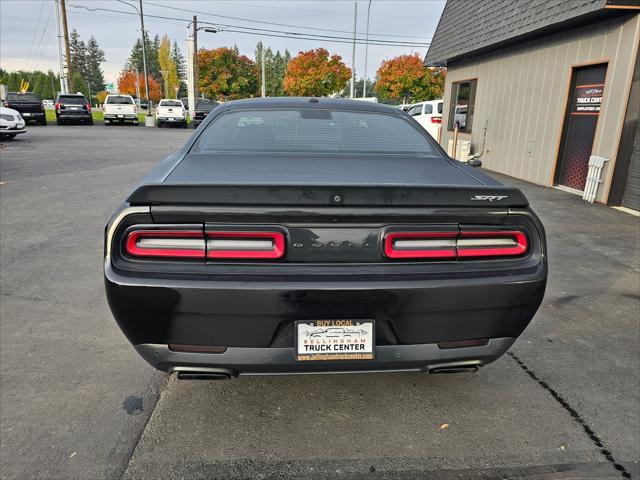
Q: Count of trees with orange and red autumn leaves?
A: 4